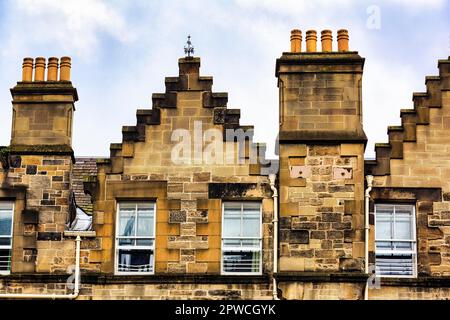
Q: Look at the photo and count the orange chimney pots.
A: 8